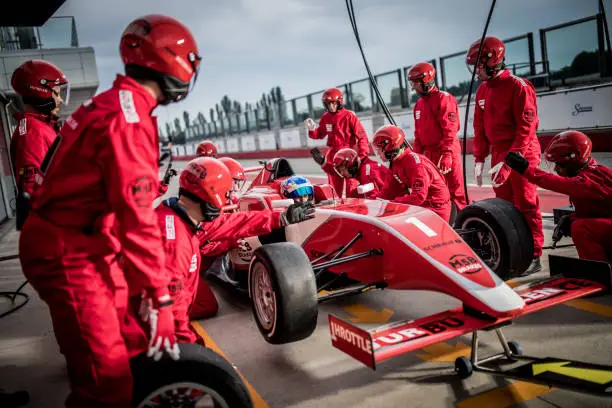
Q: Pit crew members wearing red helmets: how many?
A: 11